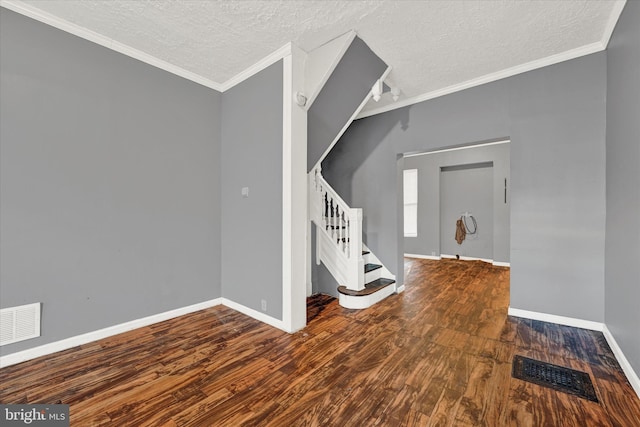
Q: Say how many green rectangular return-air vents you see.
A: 0